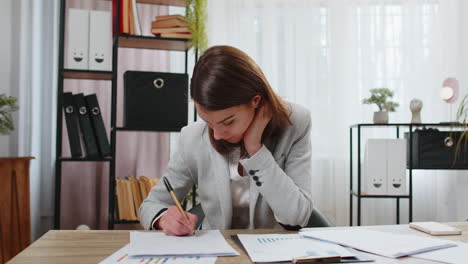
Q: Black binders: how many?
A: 3